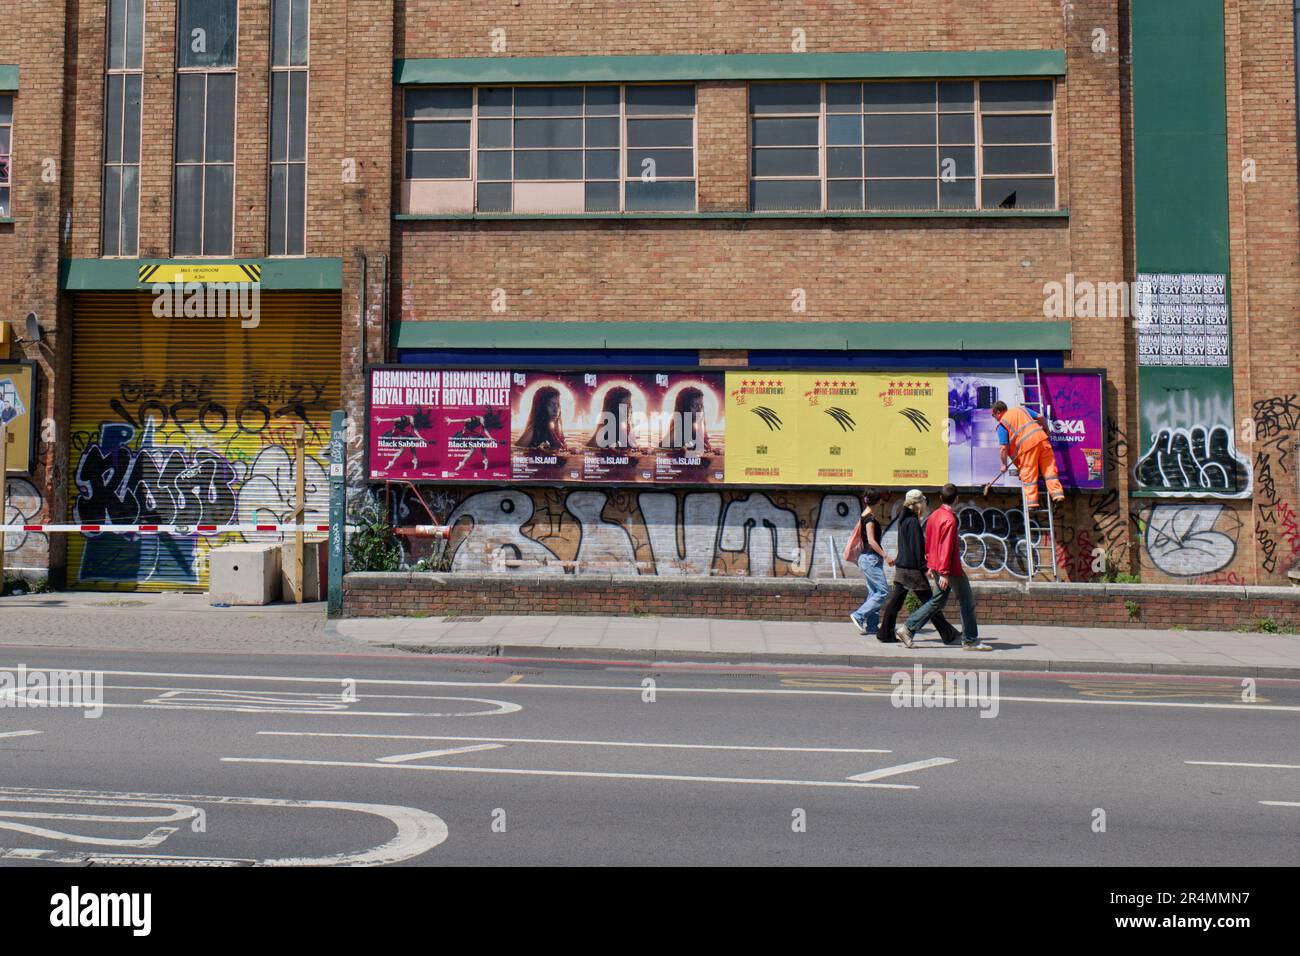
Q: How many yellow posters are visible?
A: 3